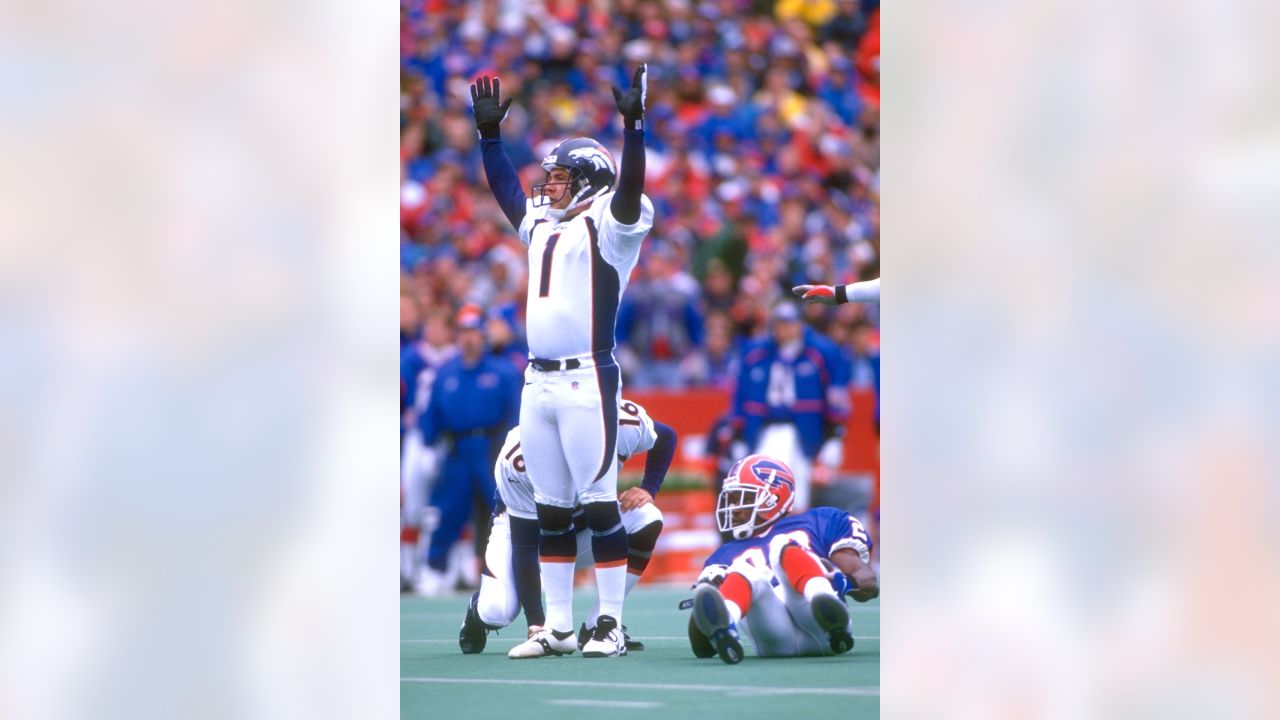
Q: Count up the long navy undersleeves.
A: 4